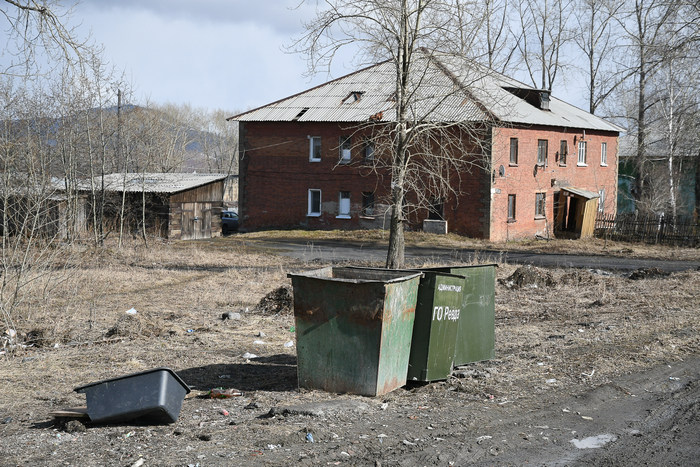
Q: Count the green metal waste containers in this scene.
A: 3